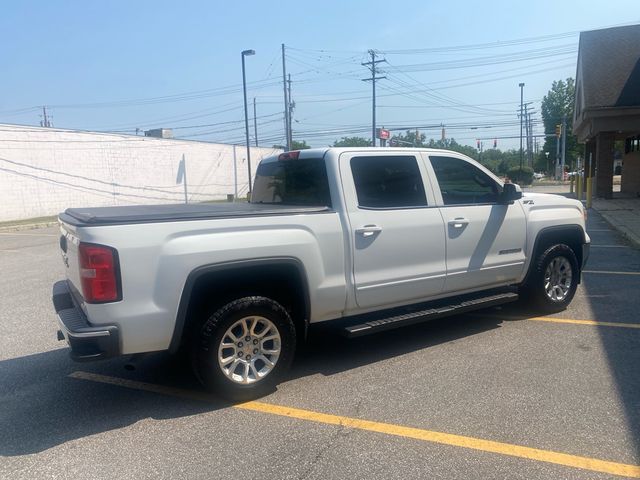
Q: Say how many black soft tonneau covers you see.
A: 1